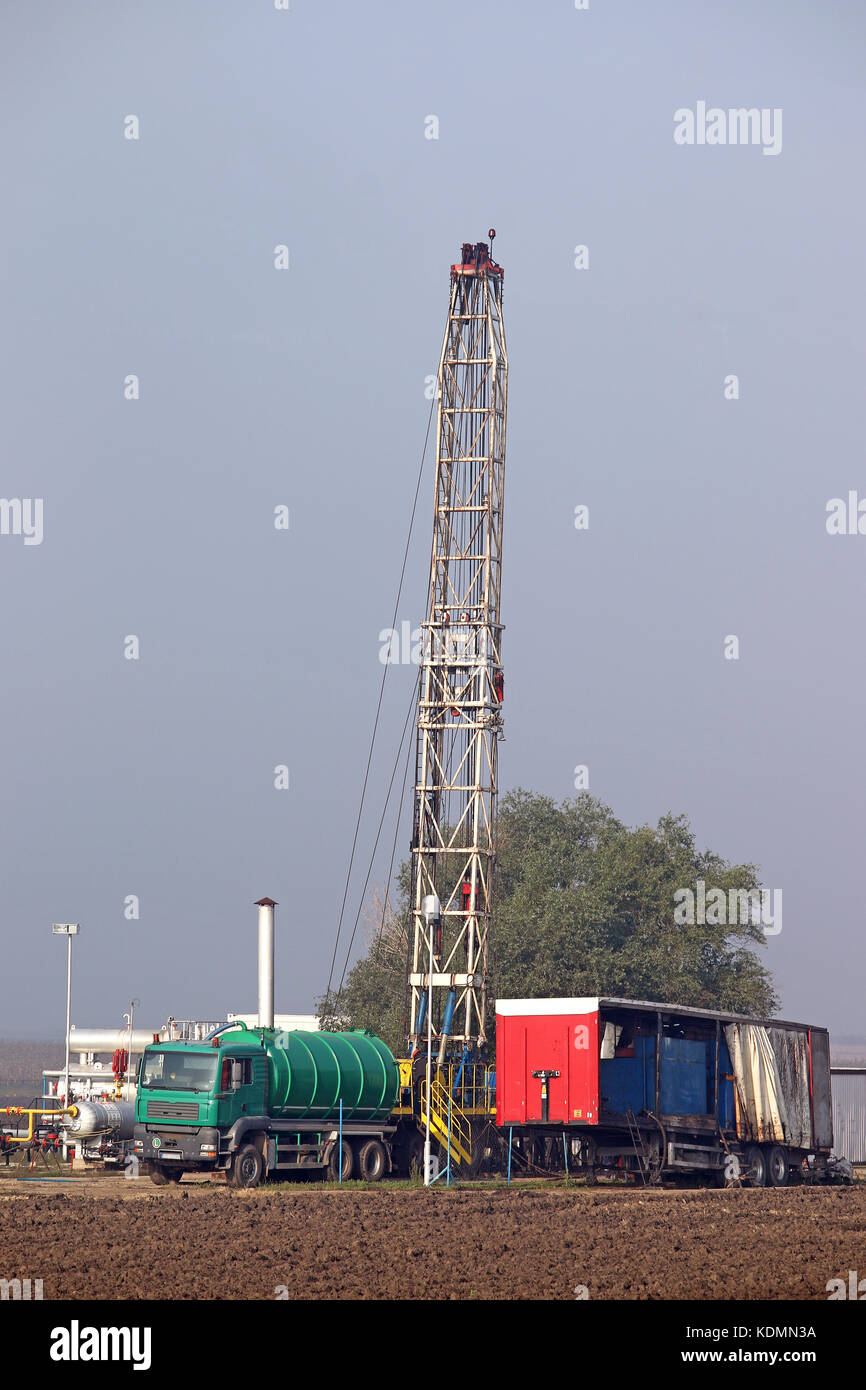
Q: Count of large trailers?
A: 1